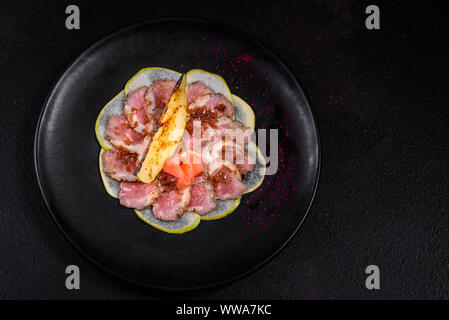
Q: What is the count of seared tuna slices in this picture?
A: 12